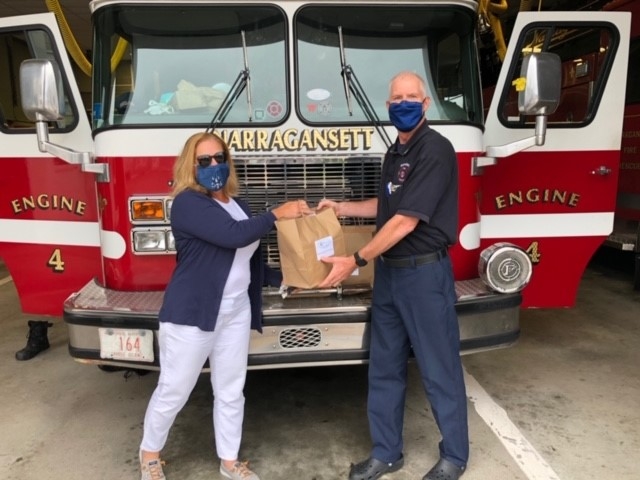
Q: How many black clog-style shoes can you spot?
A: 2